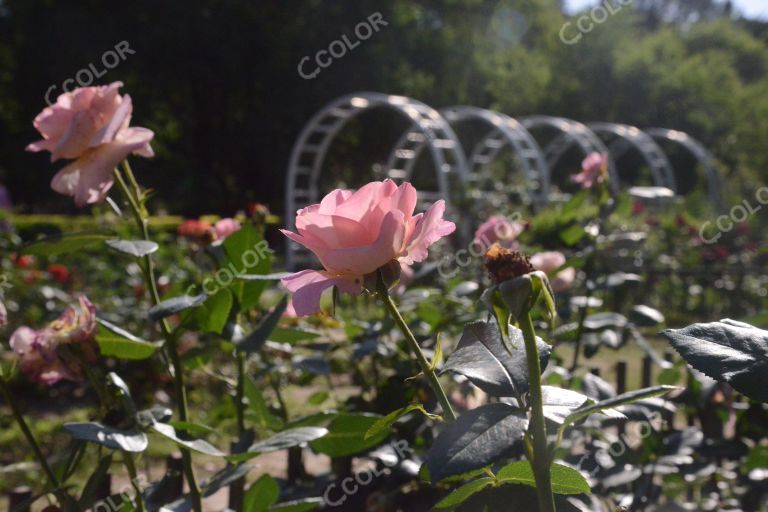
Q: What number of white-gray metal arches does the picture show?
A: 5